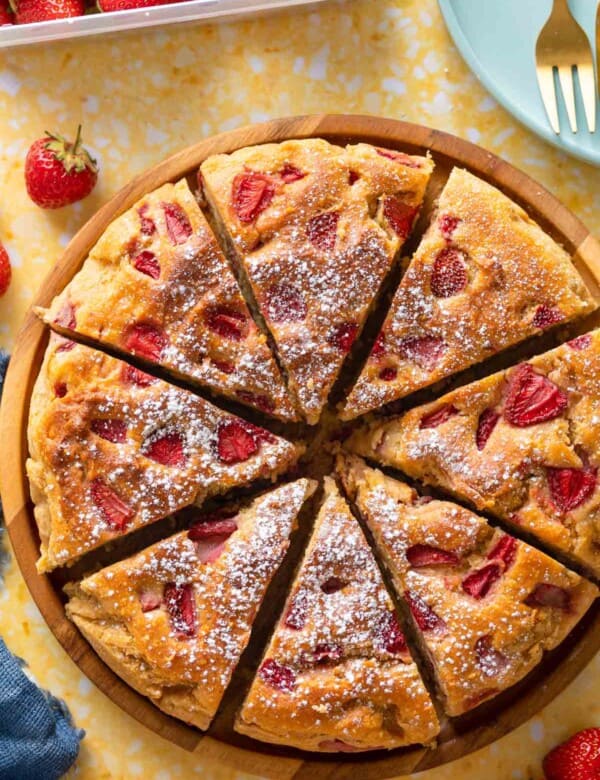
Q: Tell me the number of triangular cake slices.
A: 8